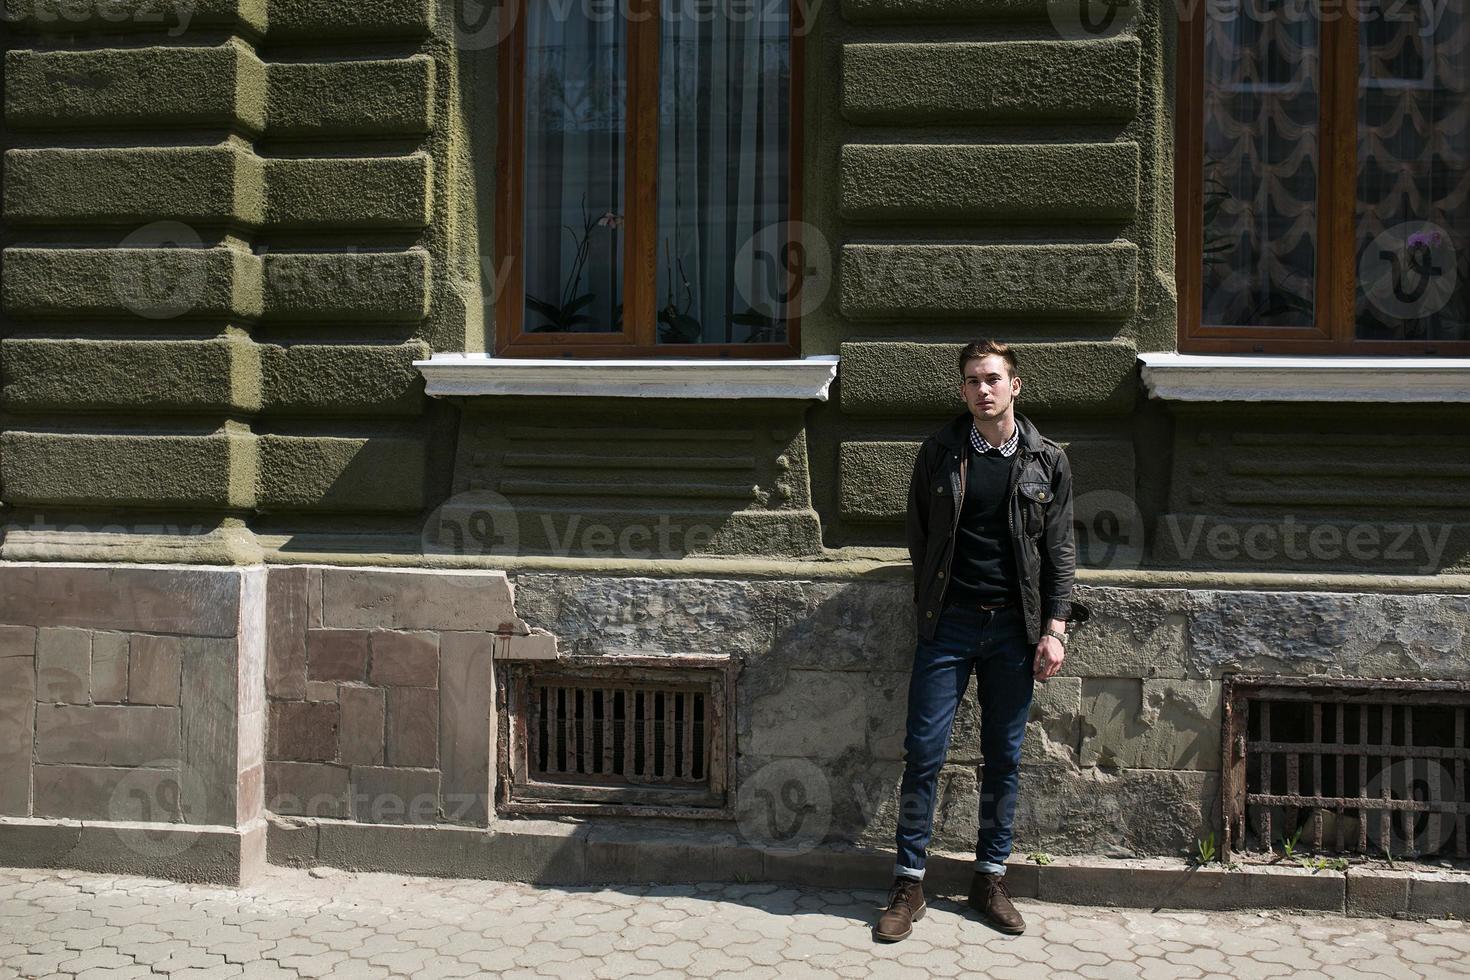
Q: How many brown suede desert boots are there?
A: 2